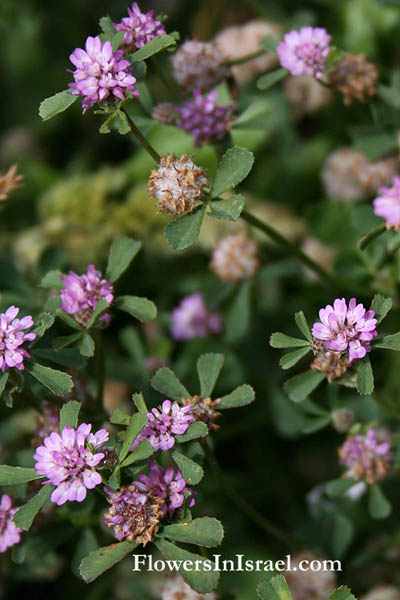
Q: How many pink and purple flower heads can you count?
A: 15